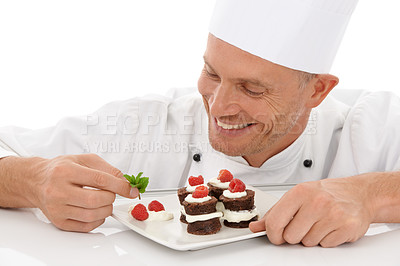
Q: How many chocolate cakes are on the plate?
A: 4